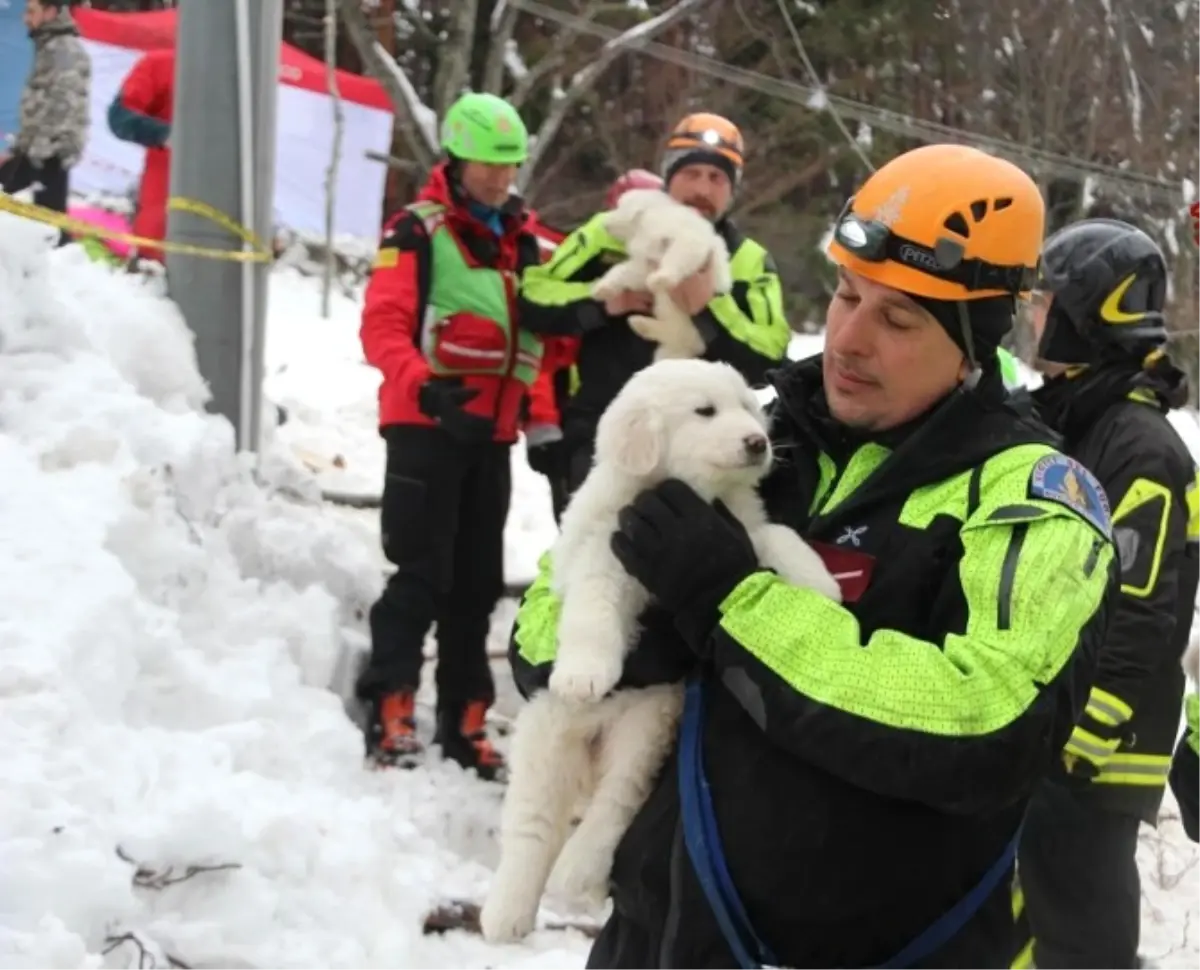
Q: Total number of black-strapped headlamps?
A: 2